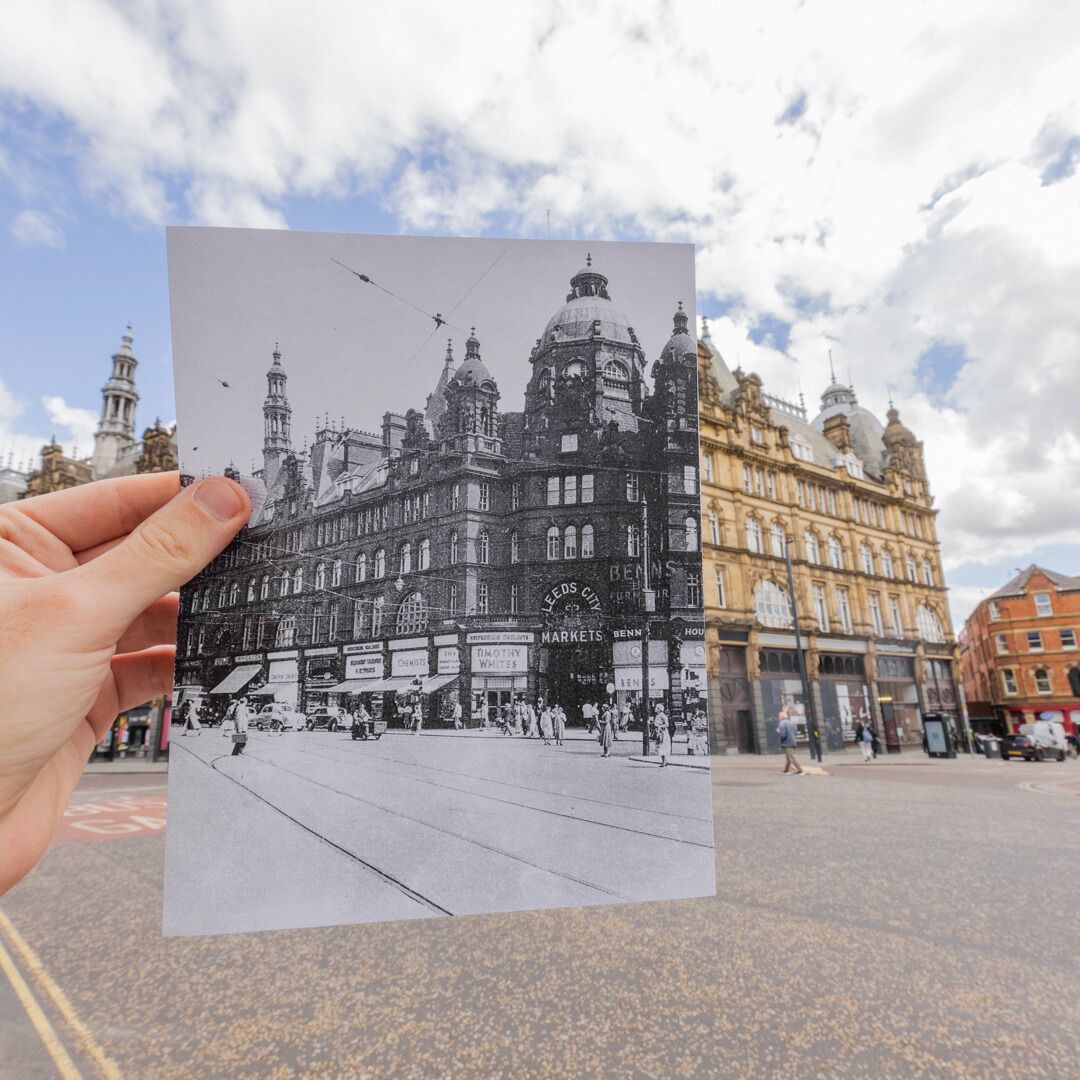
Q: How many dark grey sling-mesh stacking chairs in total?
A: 0